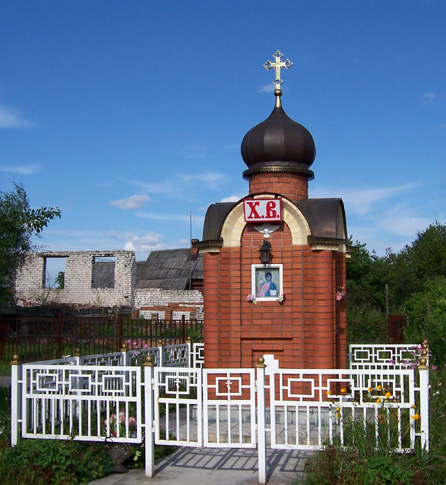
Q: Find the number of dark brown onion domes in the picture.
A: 1